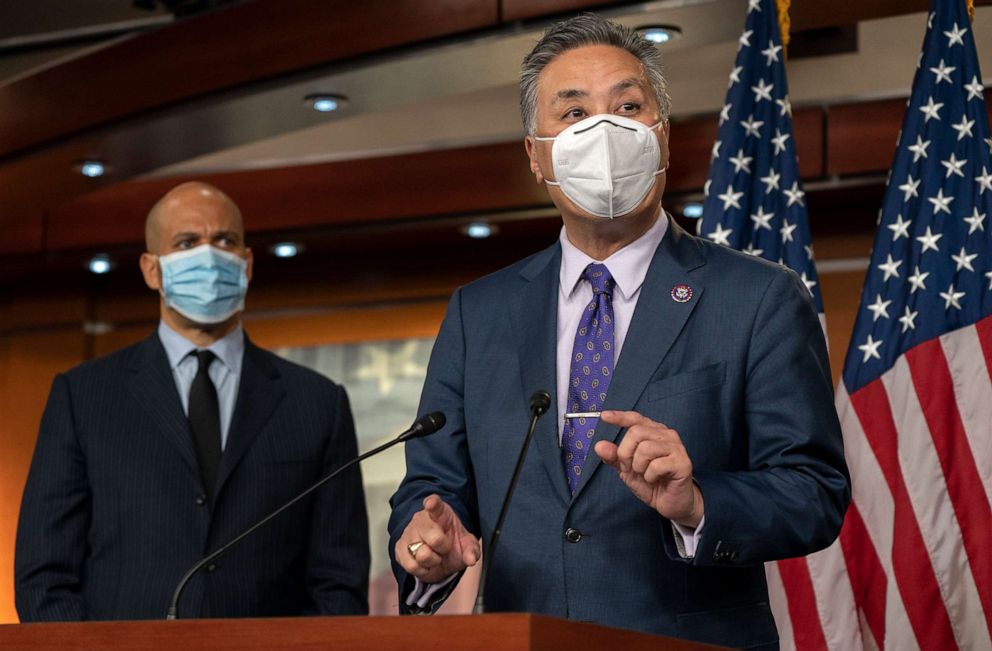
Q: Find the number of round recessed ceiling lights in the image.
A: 7